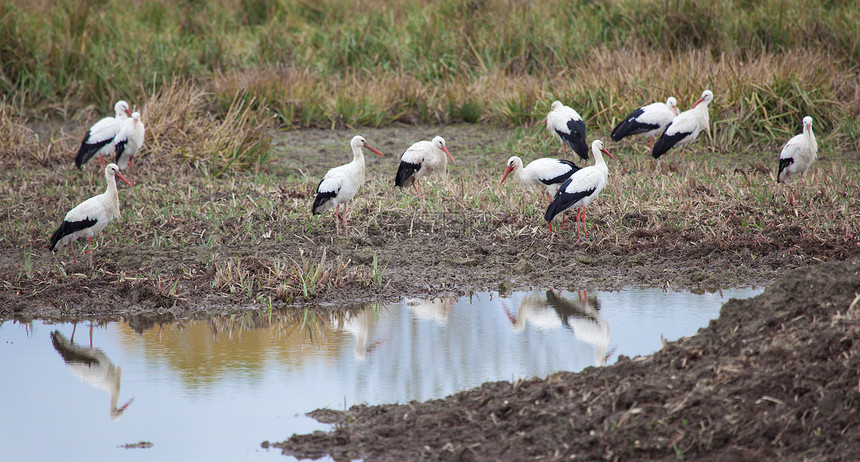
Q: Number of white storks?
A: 11